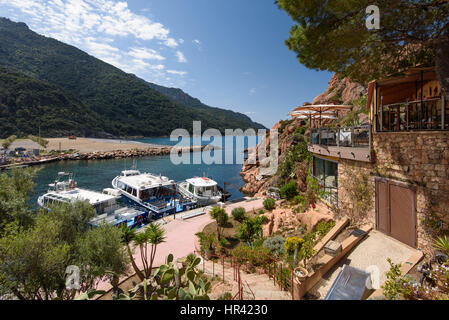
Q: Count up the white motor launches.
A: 3